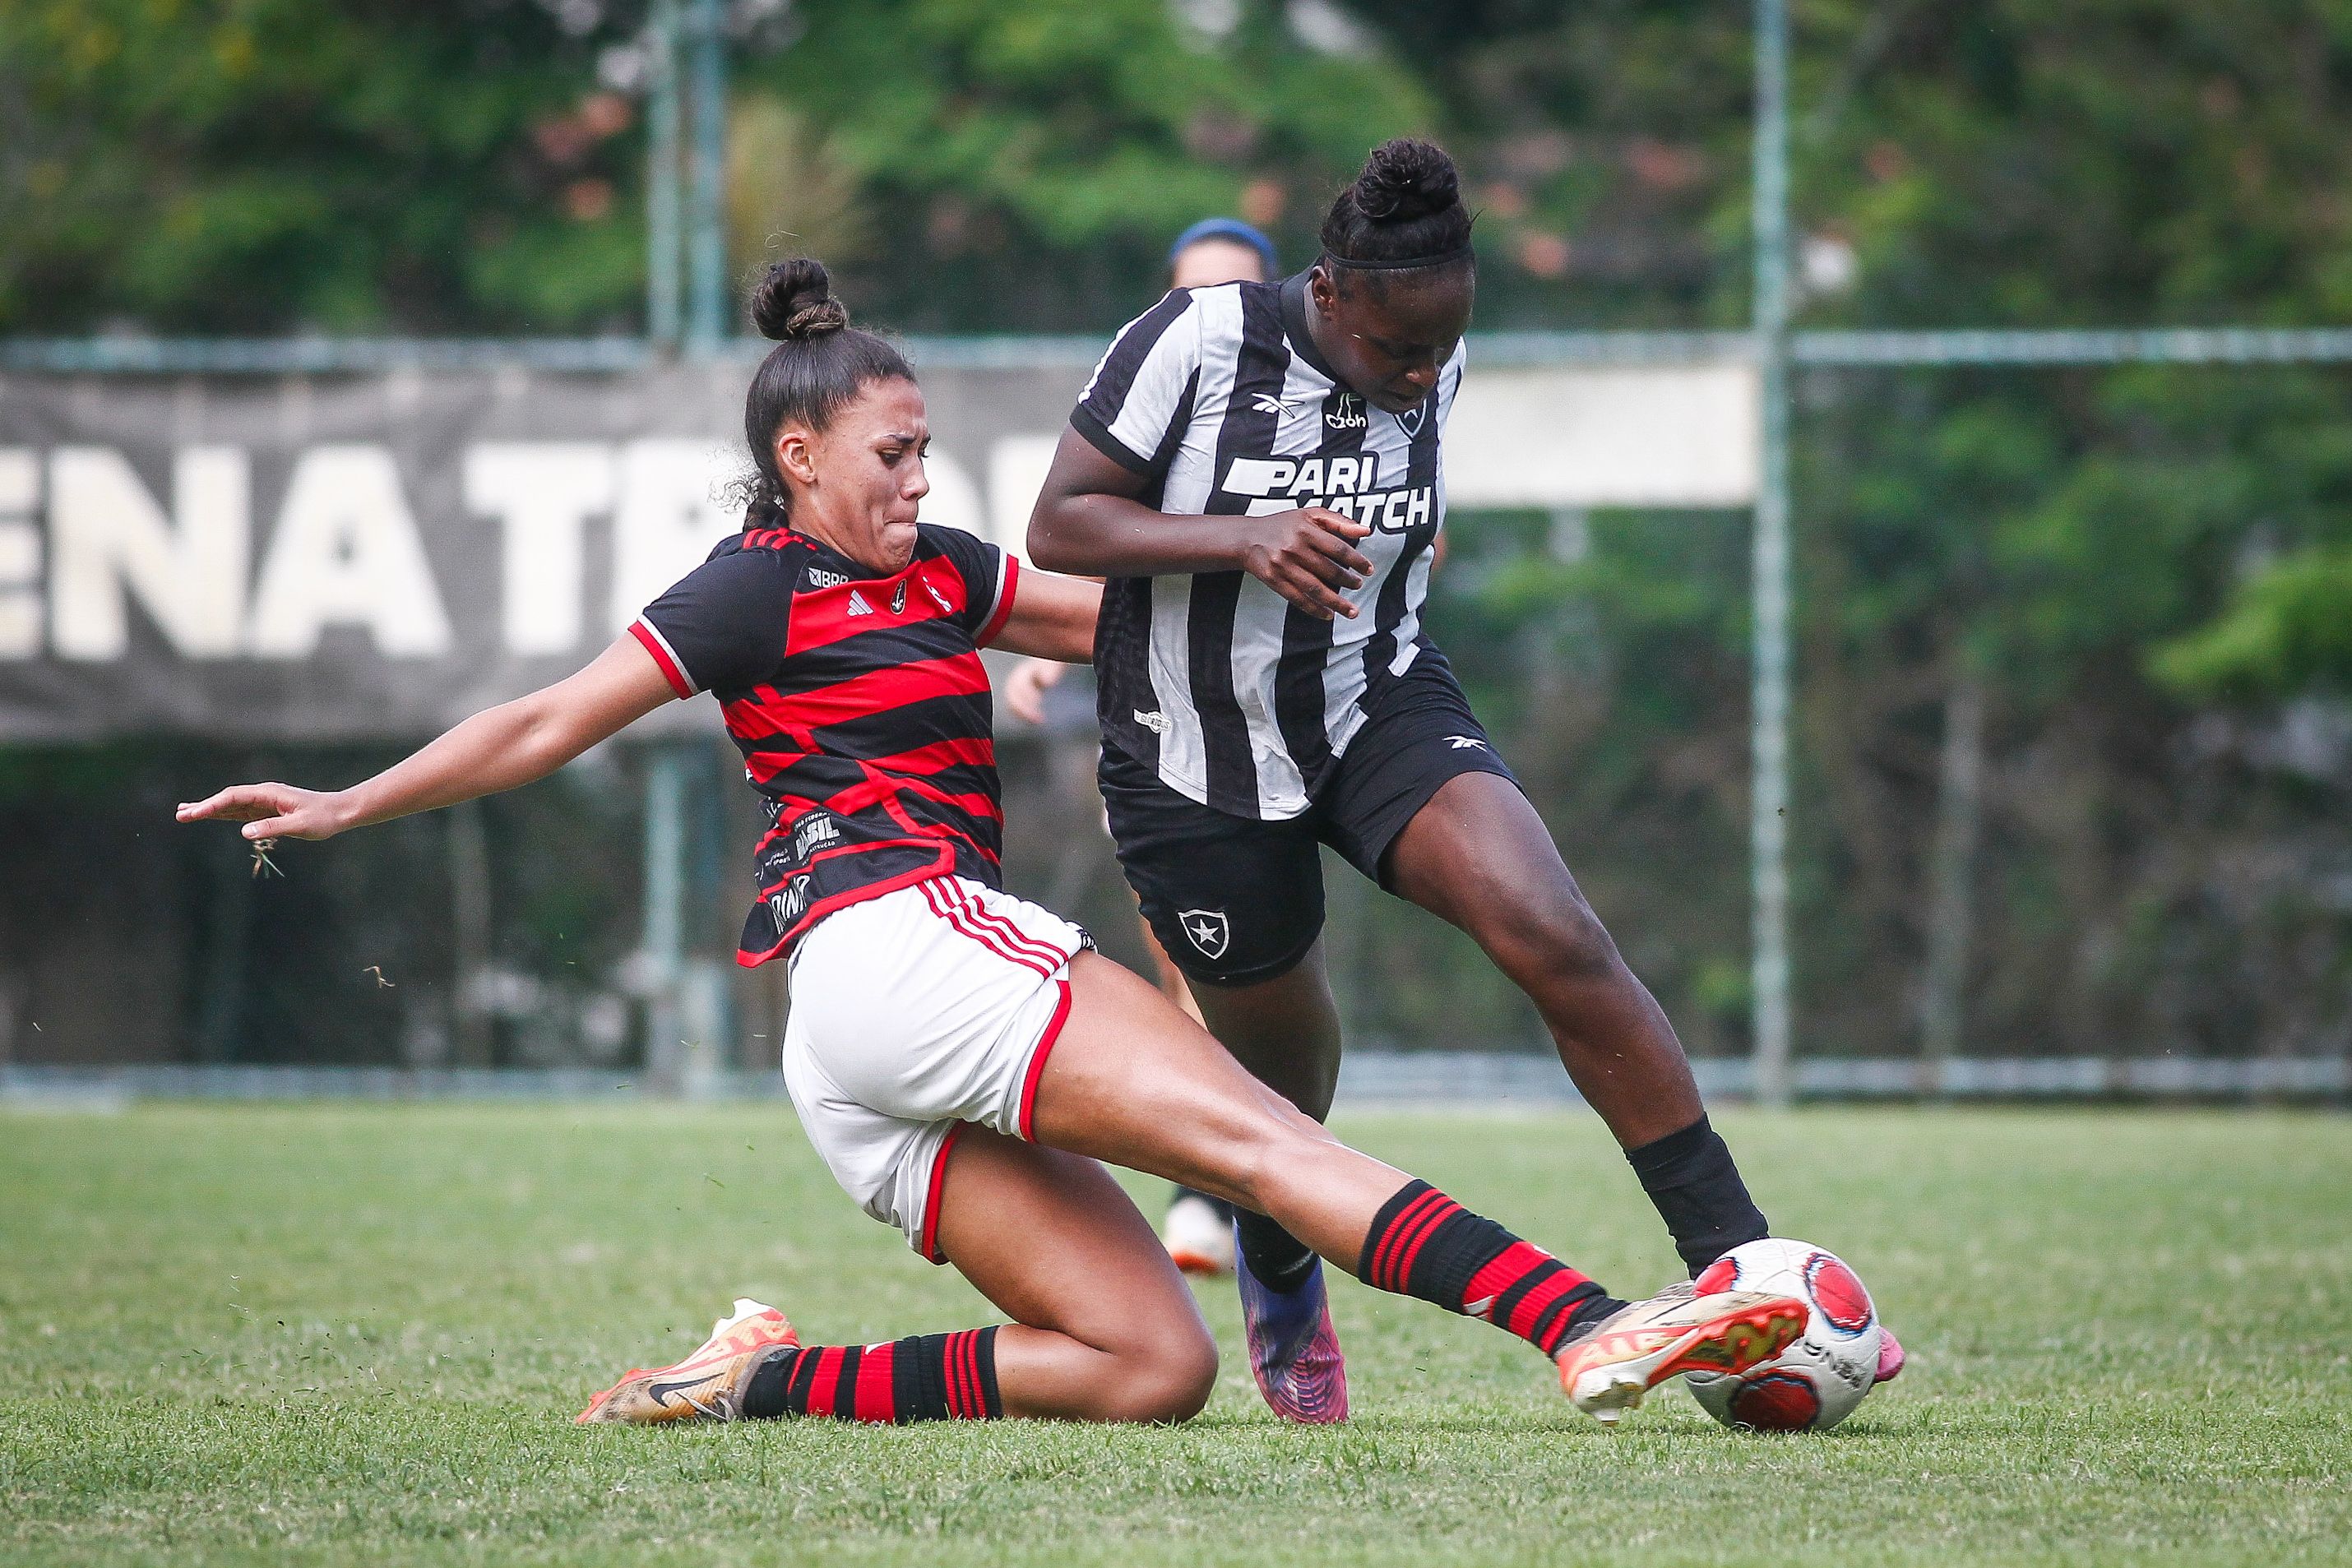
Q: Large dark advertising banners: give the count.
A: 1